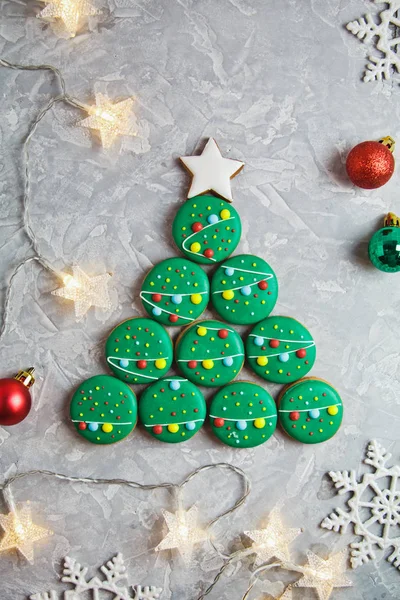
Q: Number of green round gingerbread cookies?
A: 10